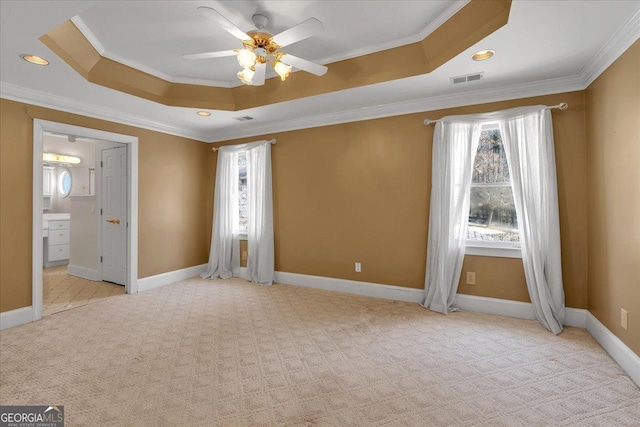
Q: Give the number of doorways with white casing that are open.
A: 1